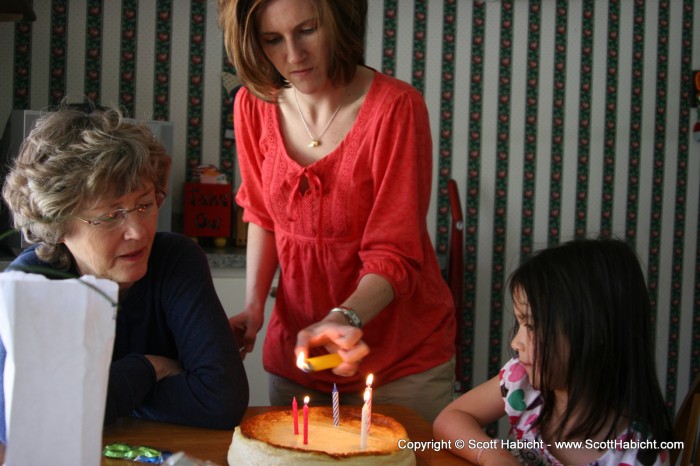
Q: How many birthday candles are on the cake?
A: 5